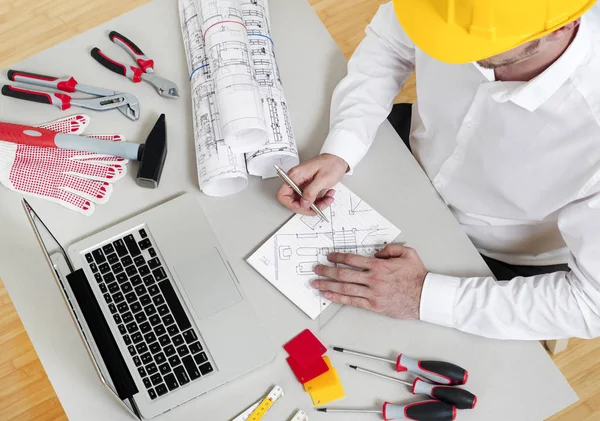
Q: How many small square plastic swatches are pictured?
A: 4